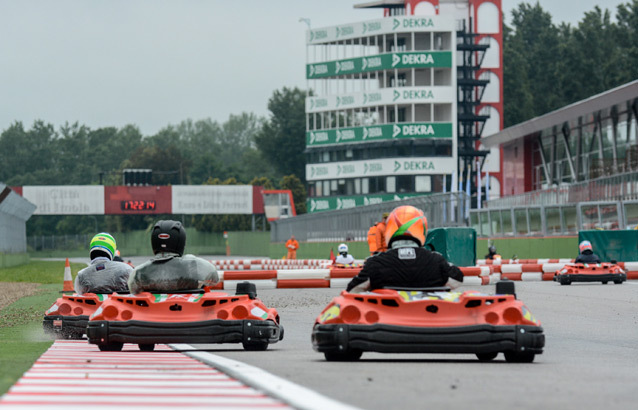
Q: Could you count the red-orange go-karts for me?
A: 4